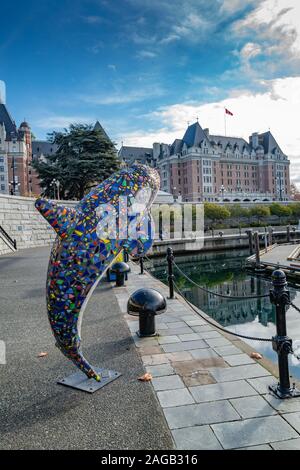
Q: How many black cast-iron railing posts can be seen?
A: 3